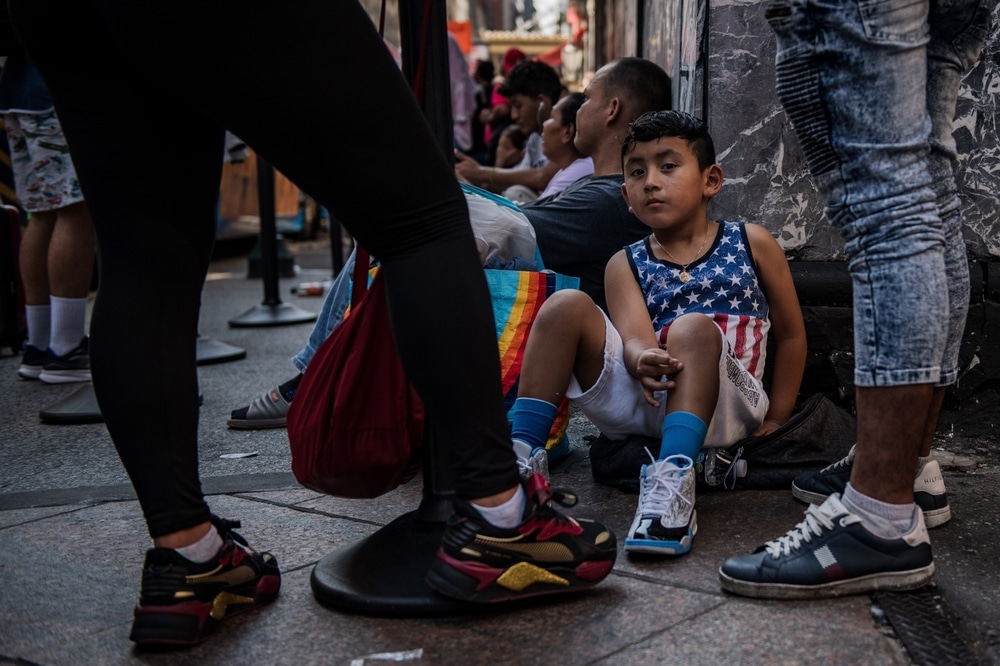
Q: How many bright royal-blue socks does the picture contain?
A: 2